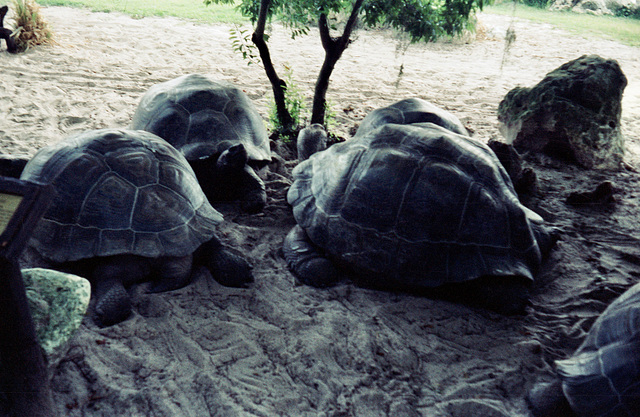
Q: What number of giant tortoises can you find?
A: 5